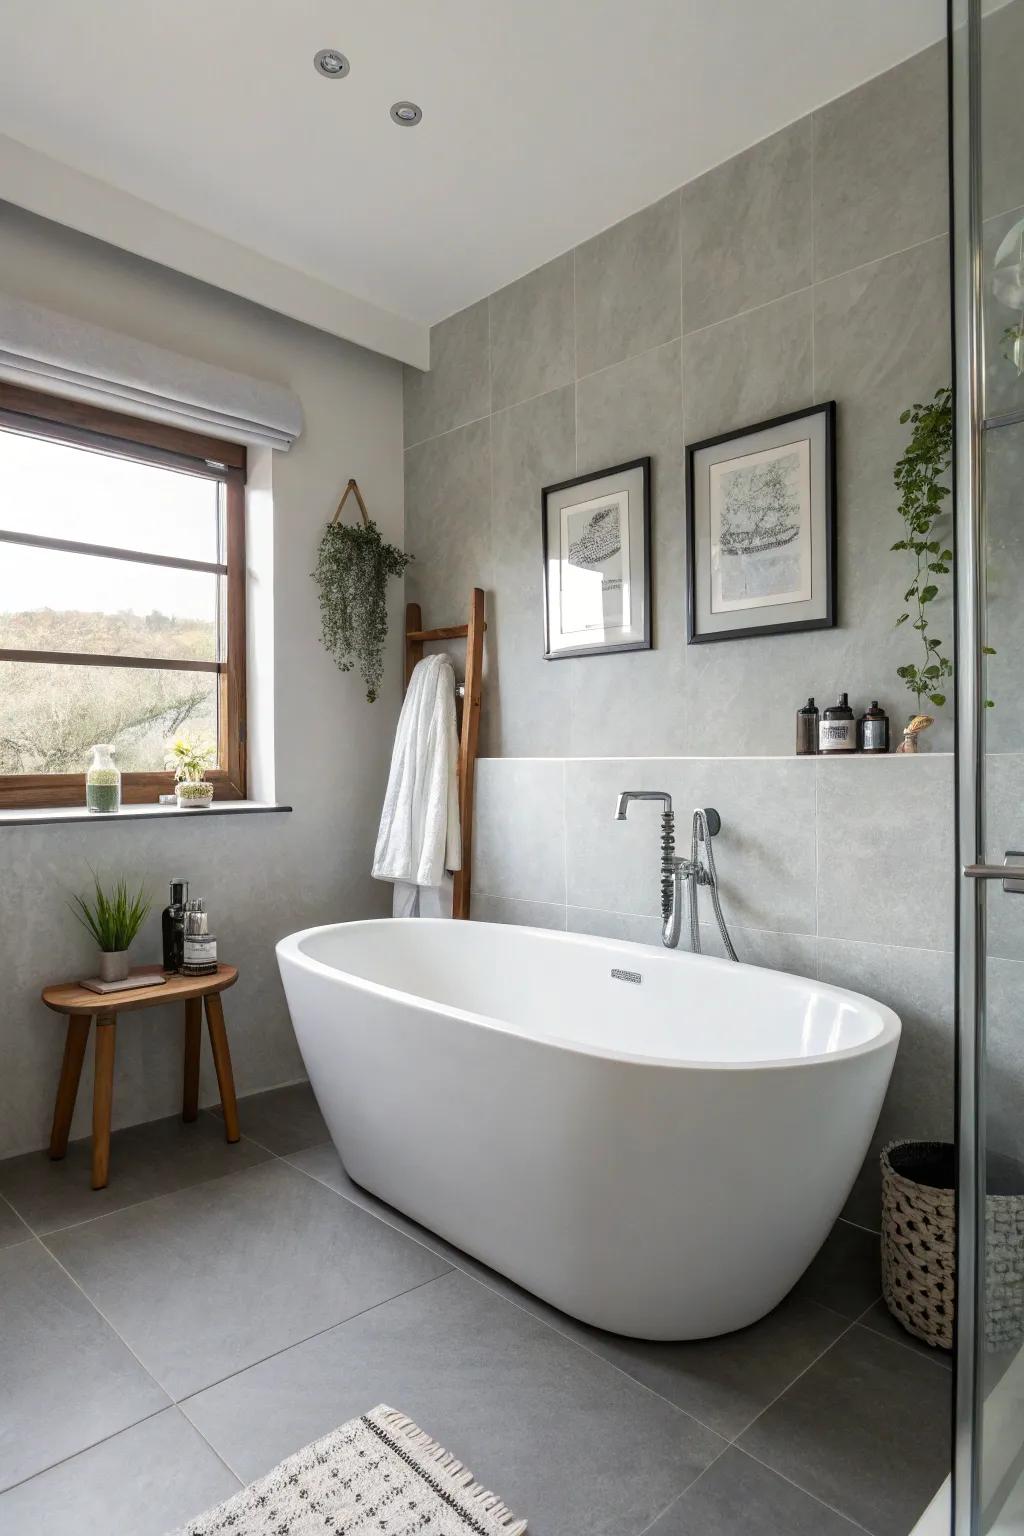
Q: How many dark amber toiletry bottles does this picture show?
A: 3